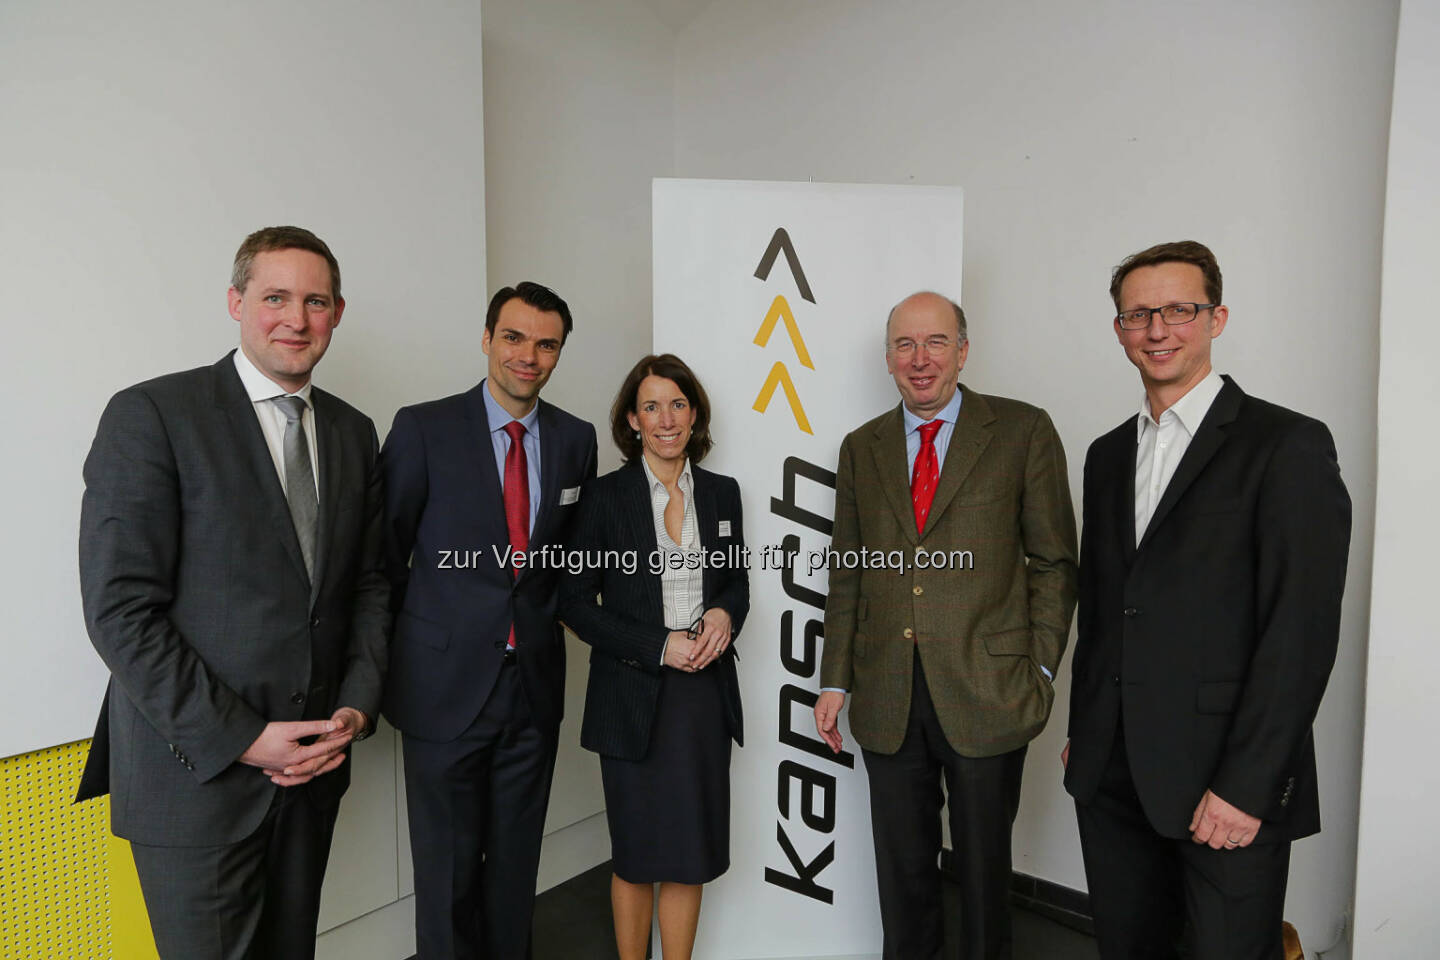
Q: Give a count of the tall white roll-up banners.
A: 1